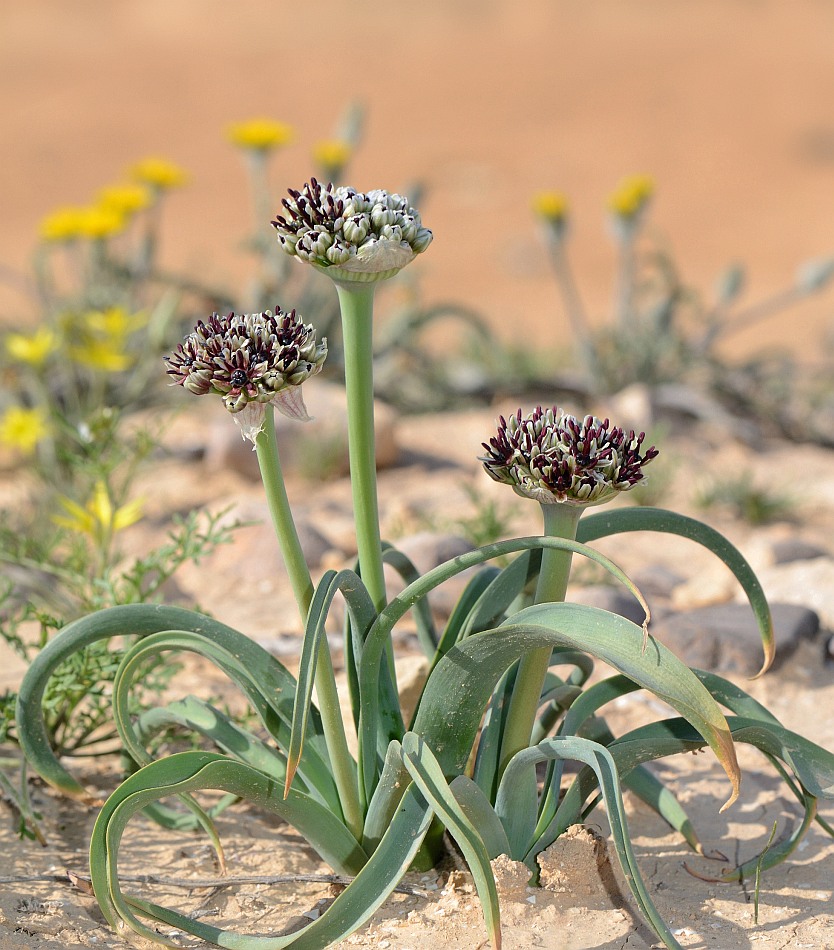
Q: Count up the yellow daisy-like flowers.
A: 13